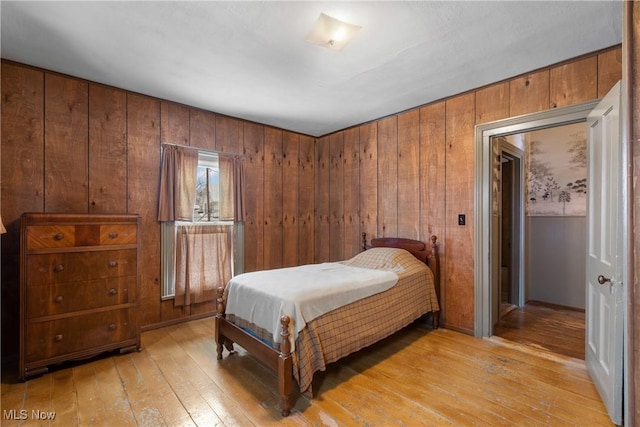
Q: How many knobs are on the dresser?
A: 8